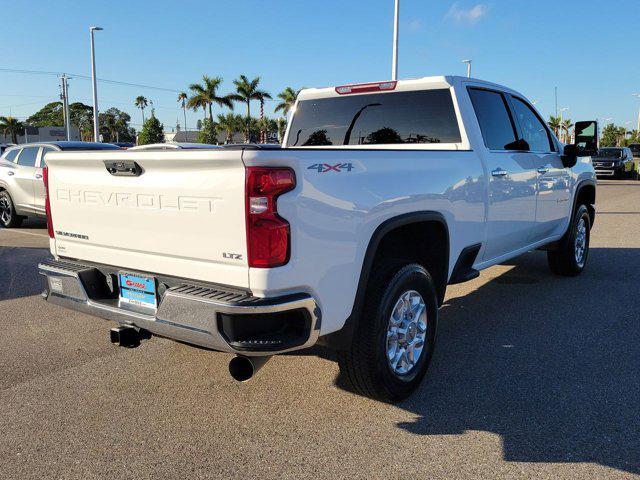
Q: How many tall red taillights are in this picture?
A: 2